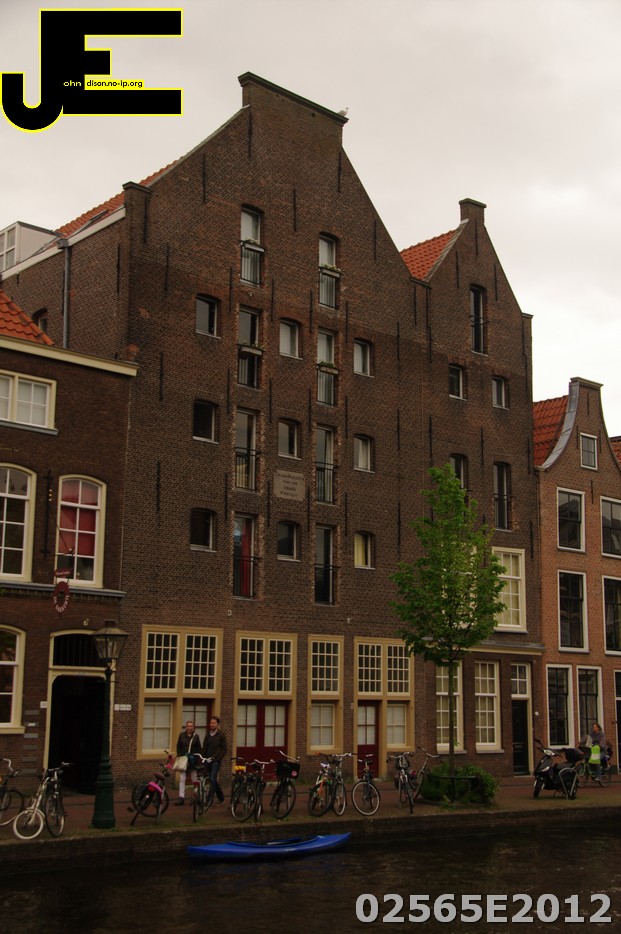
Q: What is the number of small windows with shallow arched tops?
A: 11